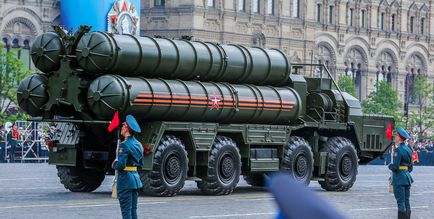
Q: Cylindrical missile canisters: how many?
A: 4